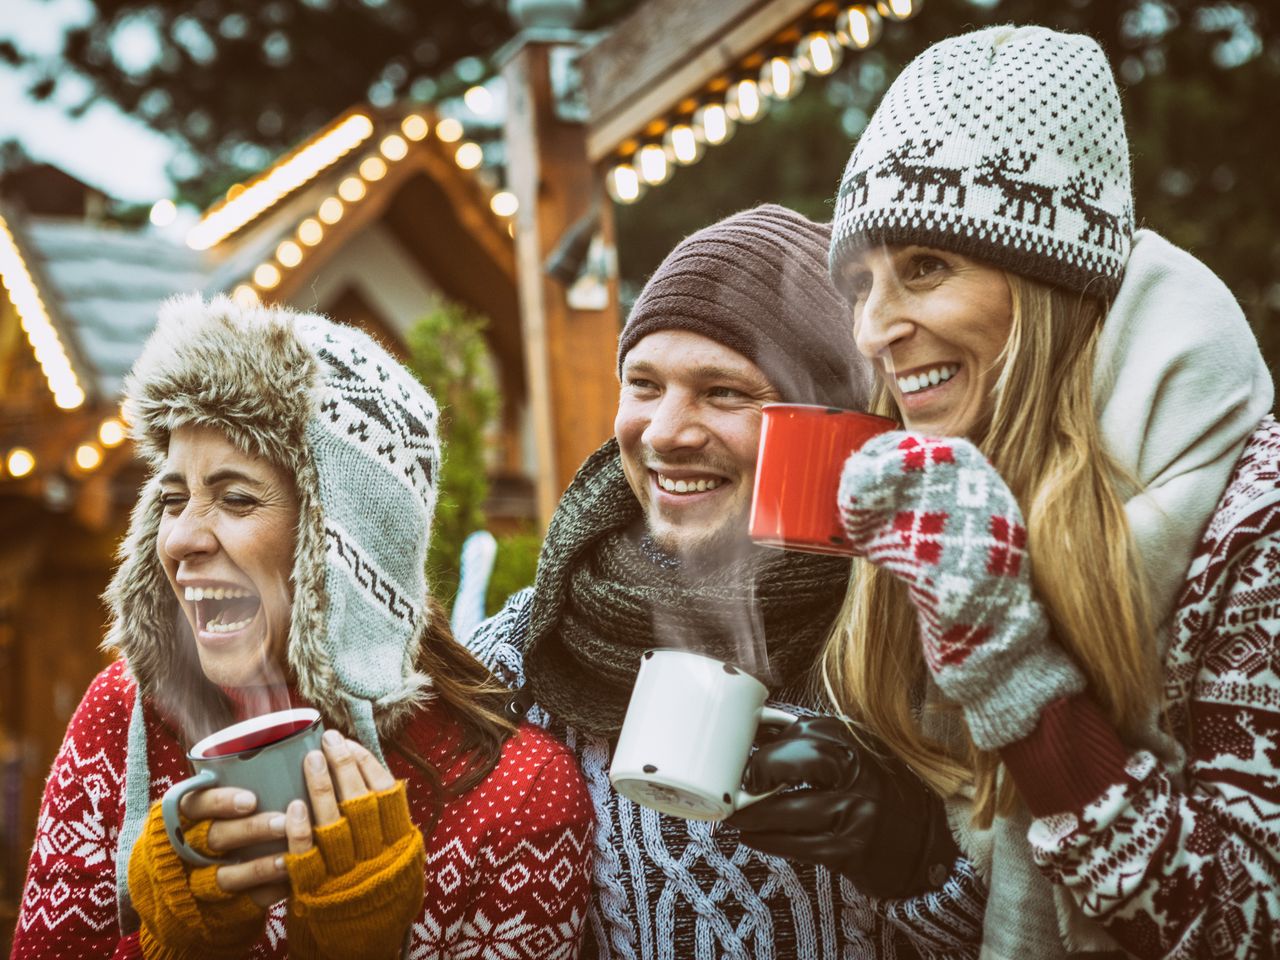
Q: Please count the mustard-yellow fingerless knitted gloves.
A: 2